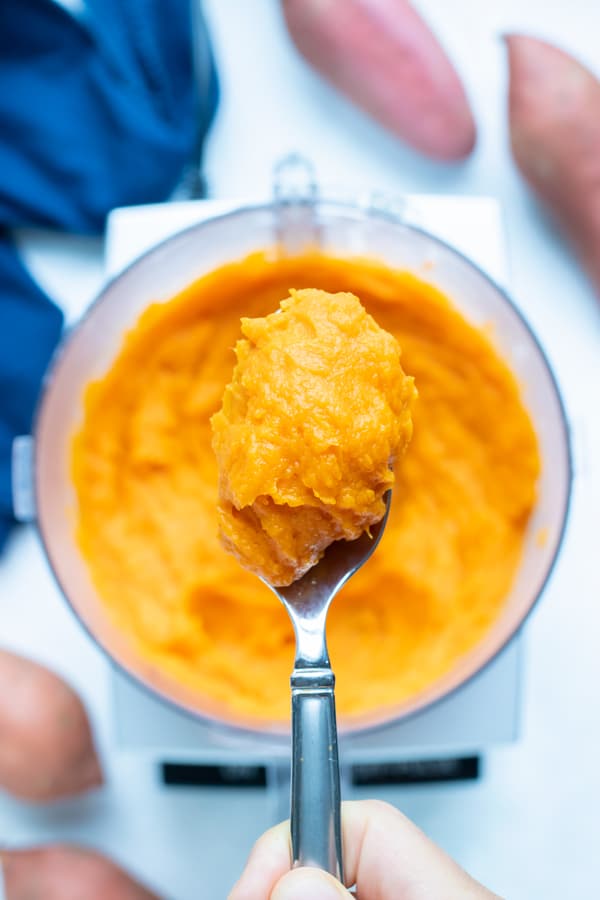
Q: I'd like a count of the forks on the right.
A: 0